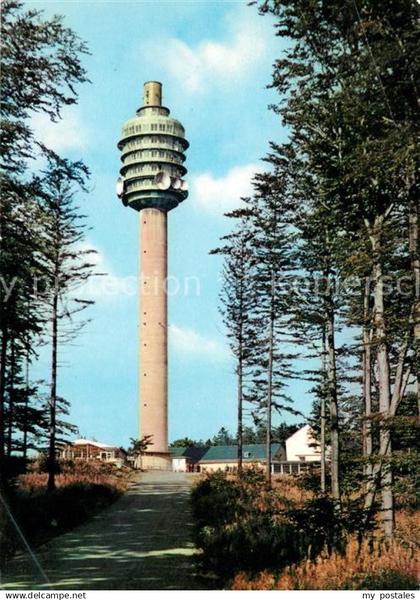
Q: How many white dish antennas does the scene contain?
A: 4